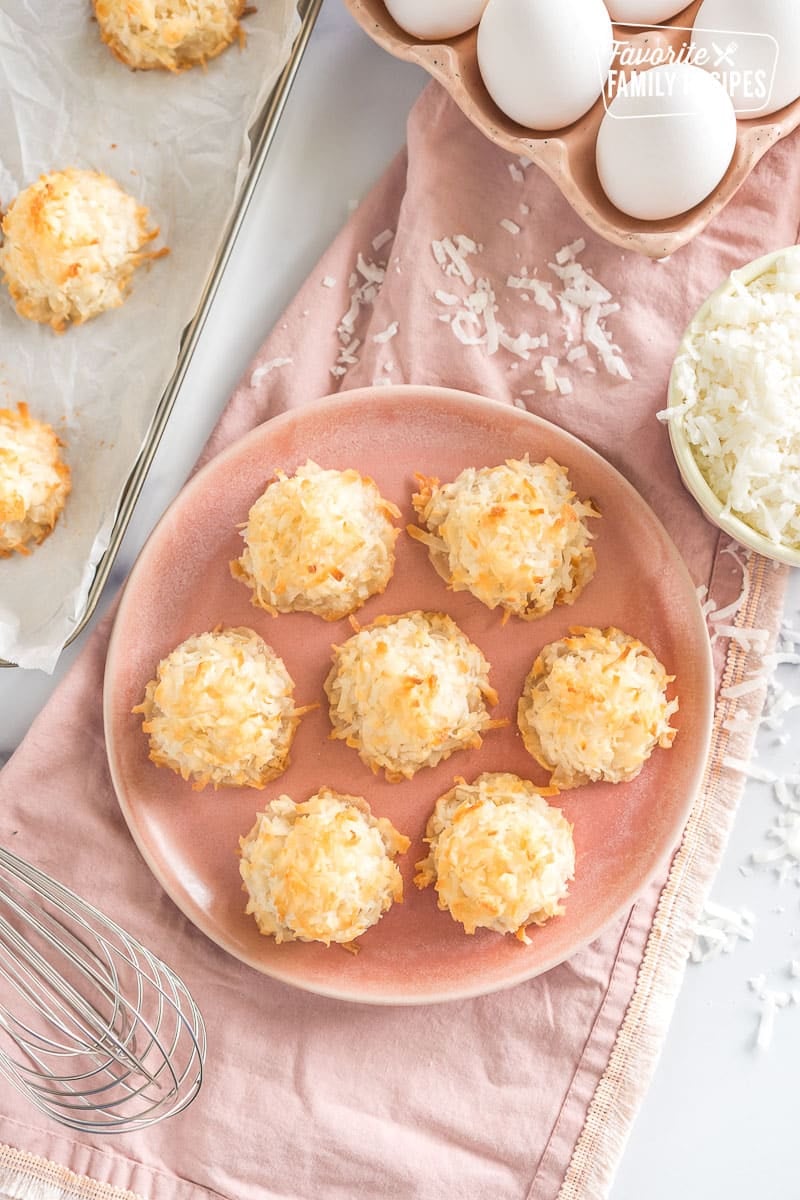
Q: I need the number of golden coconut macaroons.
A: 10